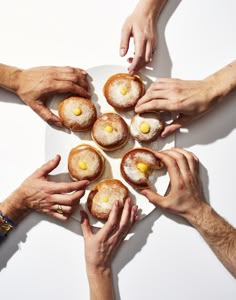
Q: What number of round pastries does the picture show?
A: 7